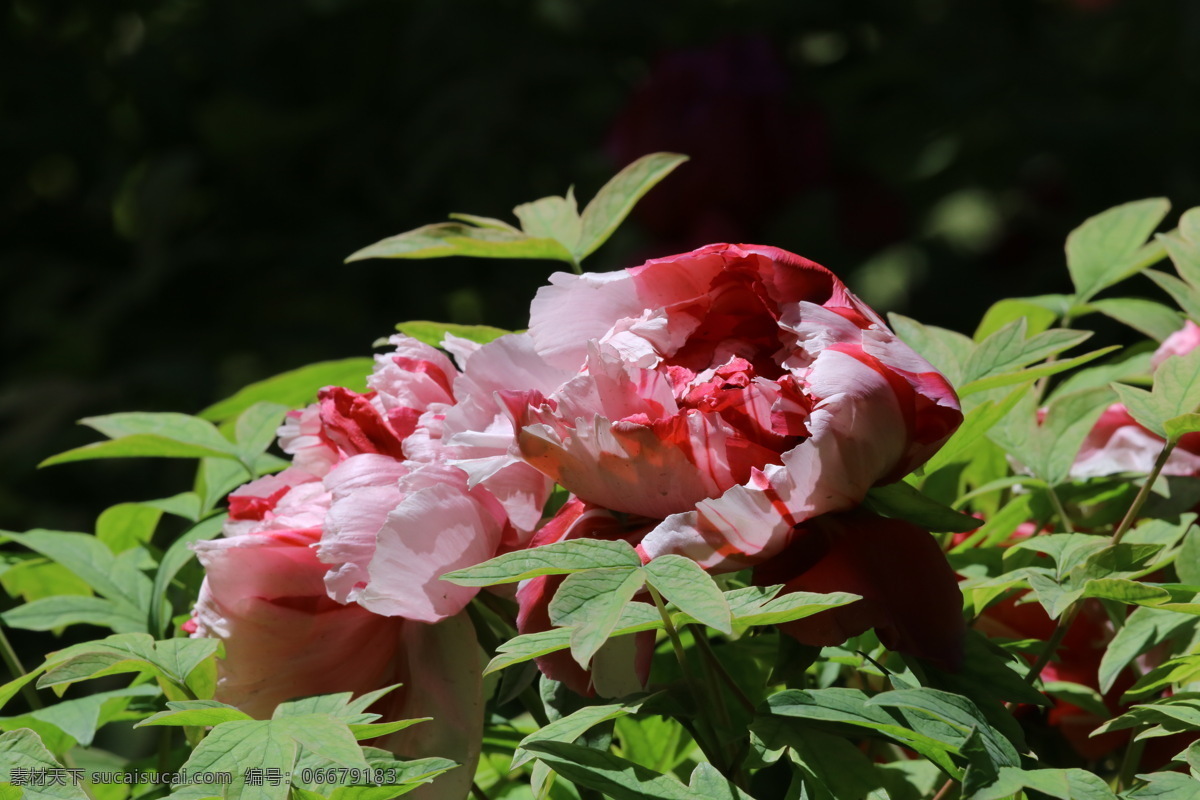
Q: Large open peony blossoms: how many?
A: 2